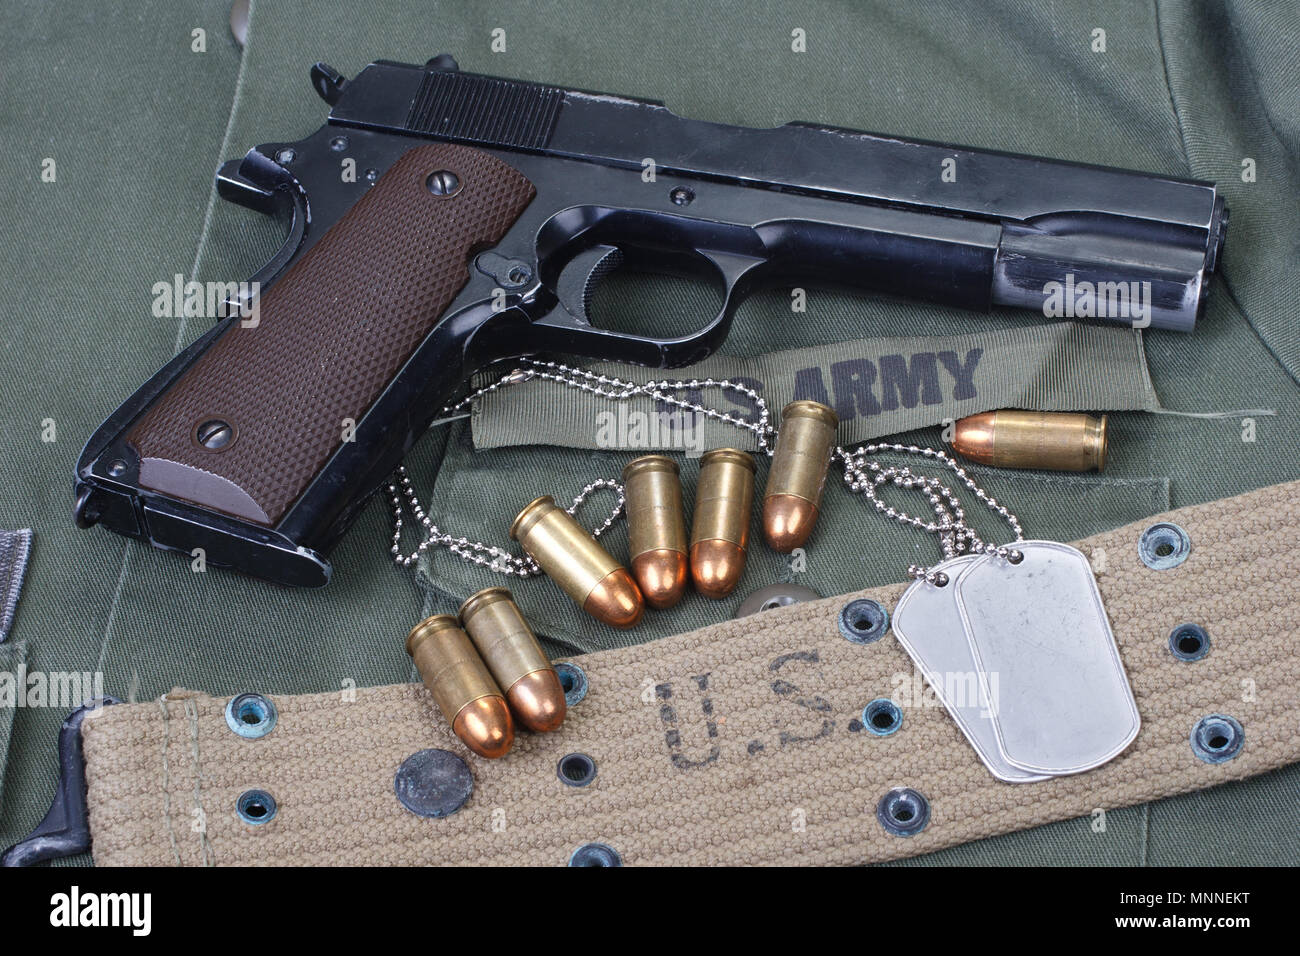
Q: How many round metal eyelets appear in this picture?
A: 11